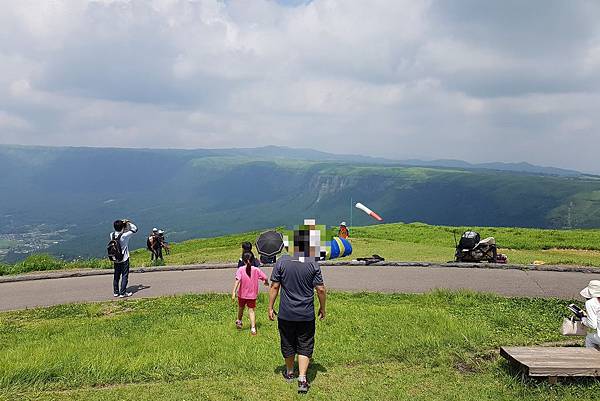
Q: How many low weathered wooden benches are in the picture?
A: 1